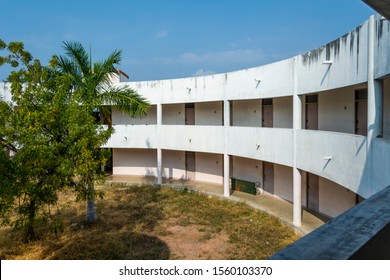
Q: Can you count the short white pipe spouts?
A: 7